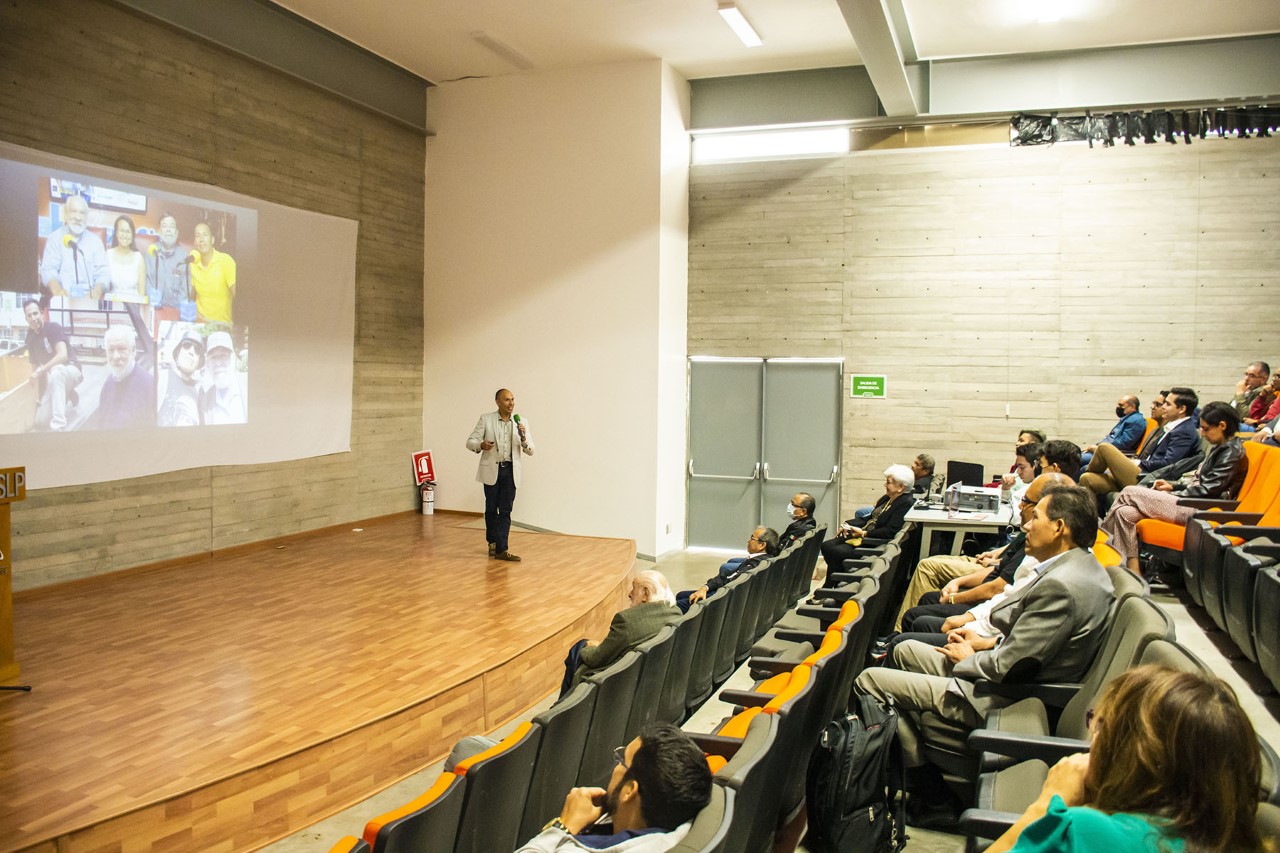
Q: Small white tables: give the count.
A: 1